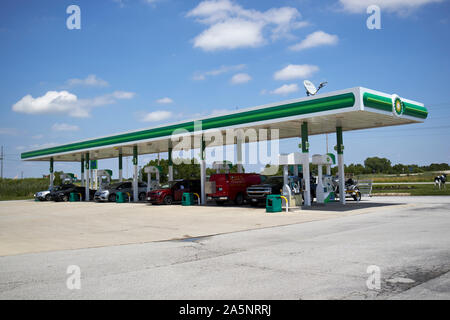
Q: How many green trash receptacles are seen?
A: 4